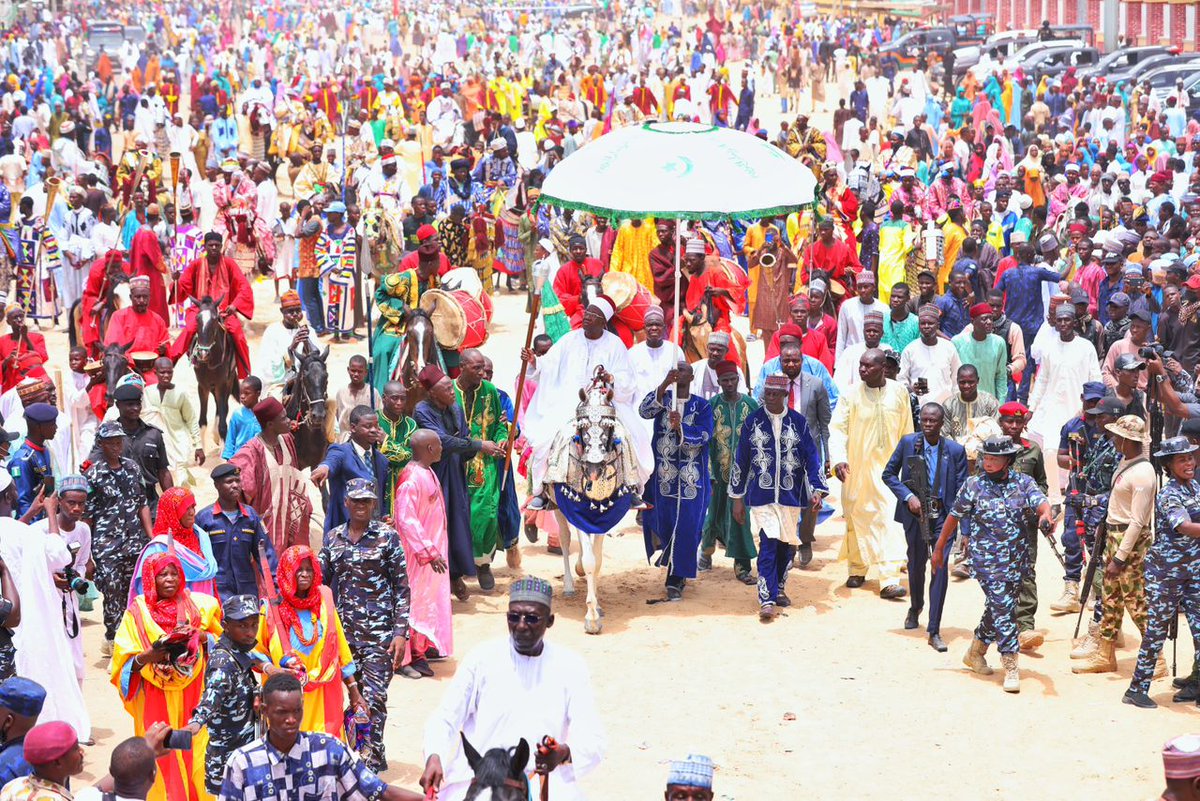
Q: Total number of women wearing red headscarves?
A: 3